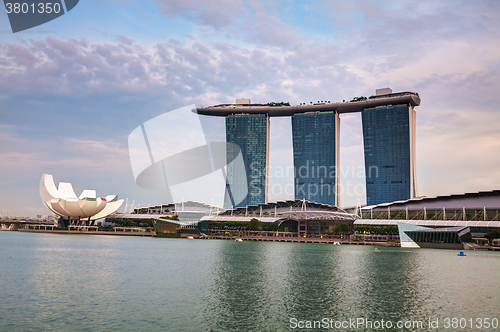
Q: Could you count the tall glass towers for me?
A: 3